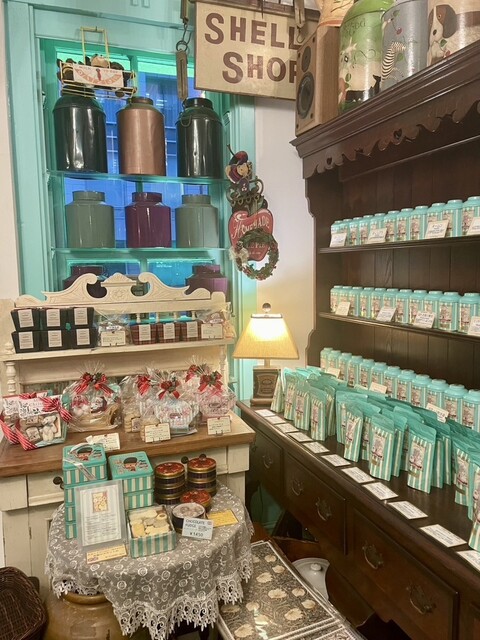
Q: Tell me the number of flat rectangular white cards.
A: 11